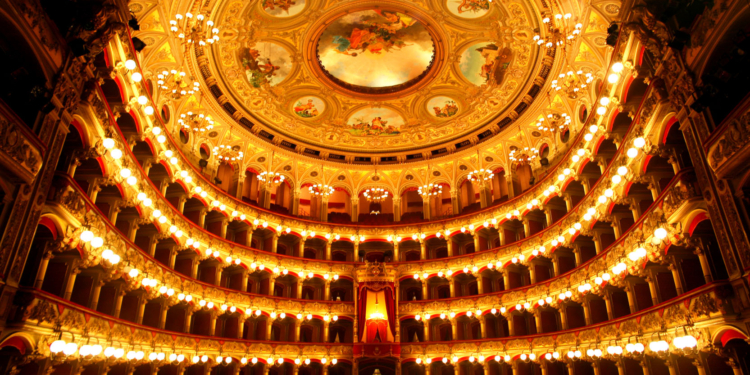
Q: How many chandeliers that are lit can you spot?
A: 13